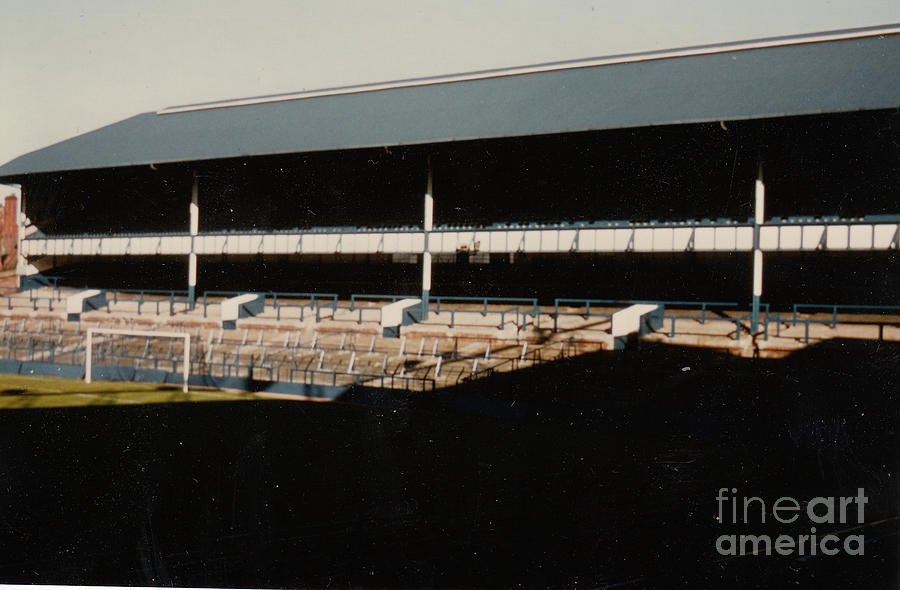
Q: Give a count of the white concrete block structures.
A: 4